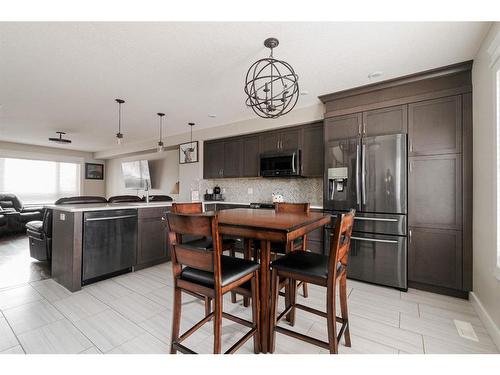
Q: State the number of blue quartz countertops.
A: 0